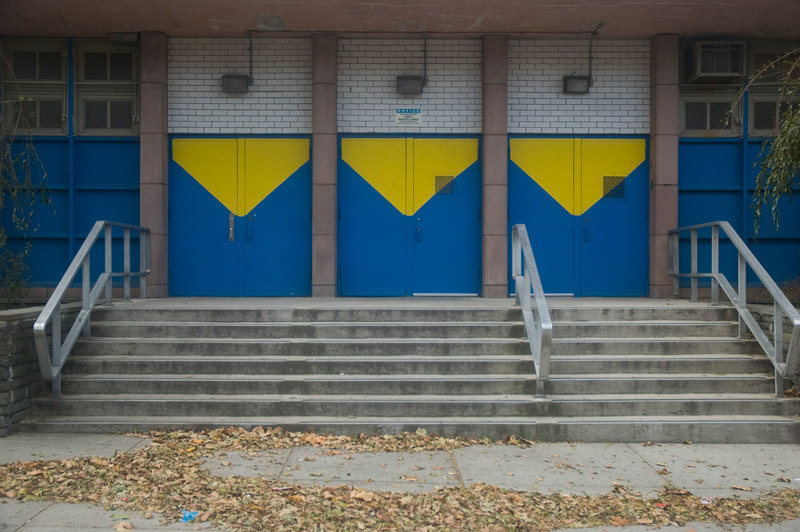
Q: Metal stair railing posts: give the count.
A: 13